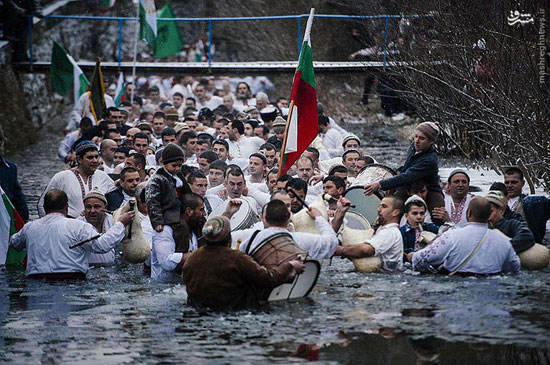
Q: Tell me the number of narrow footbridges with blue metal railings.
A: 1